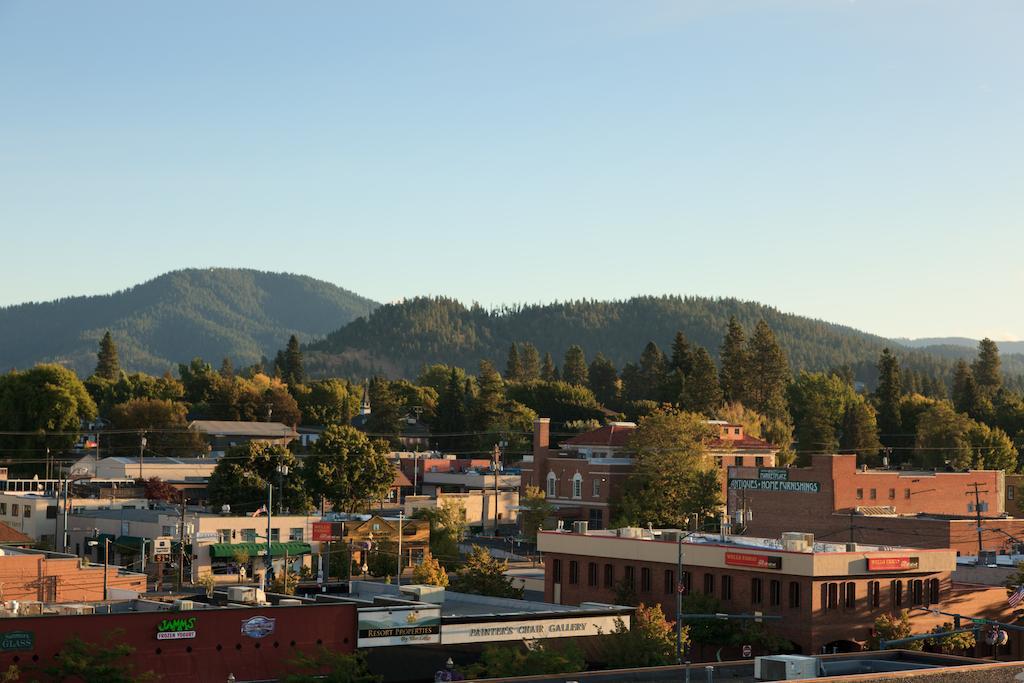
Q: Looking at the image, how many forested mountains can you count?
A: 2